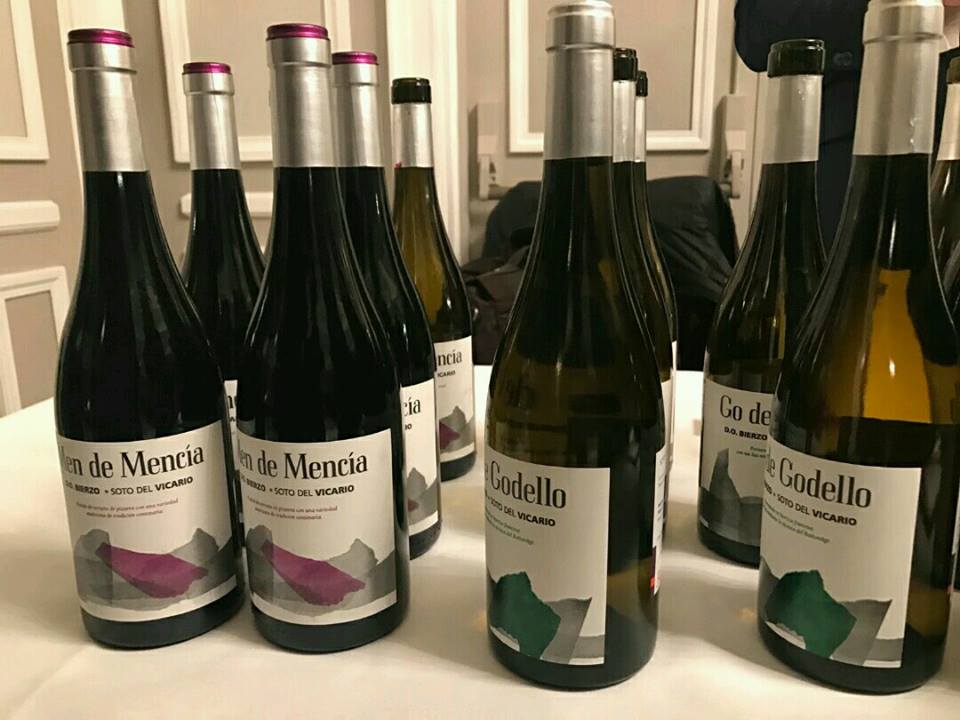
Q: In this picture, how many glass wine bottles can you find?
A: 11